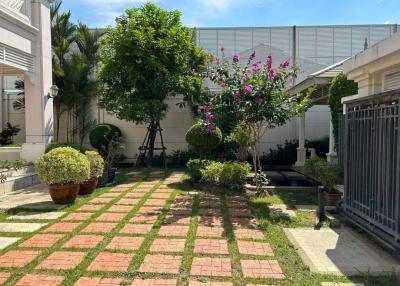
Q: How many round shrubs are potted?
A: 2